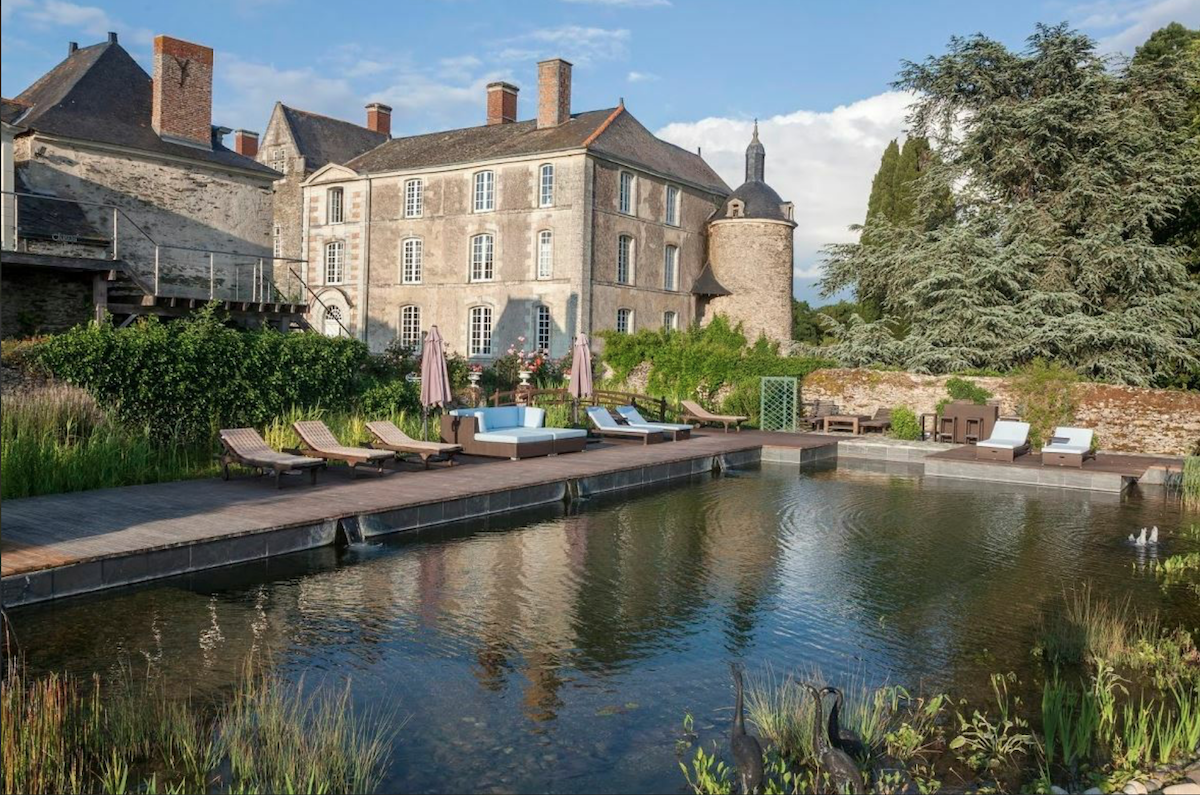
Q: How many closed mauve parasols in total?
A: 2